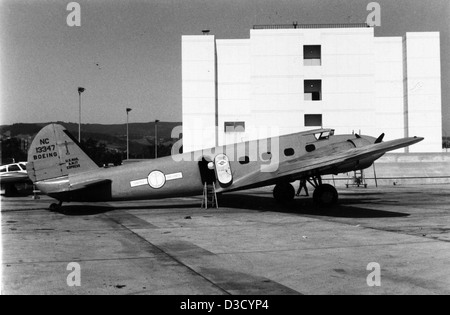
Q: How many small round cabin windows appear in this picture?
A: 4